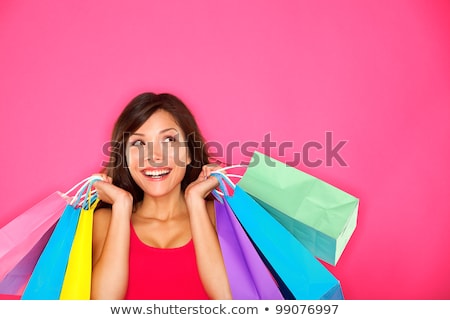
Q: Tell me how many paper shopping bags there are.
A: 6